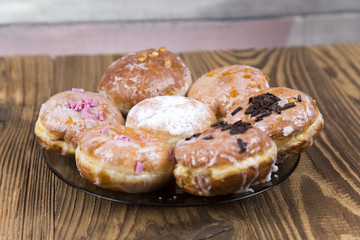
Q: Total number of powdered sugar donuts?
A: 1